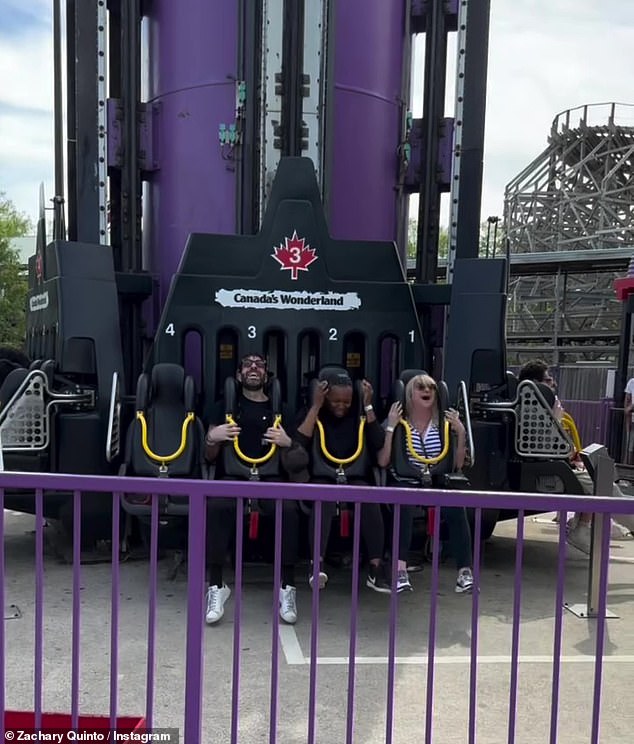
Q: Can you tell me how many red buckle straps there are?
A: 3